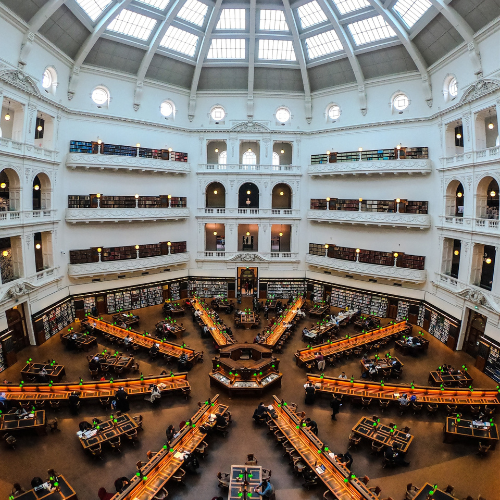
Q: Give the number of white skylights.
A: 14